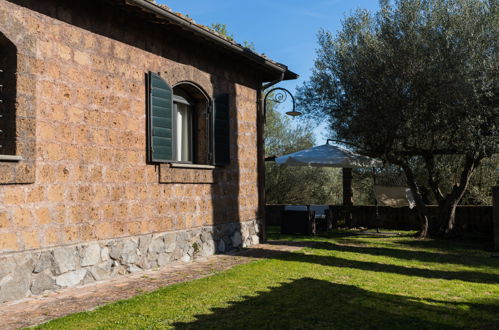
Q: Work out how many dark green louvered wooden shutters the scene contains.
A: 2